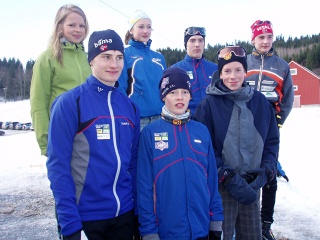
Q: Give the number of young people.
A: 7